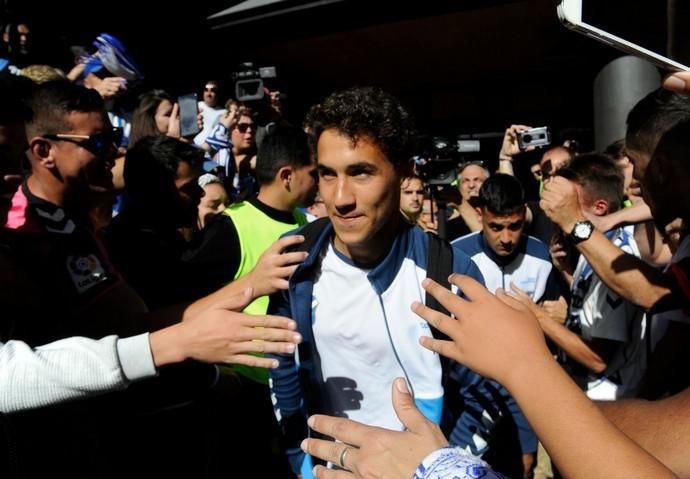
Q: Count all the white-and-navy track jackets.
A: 2